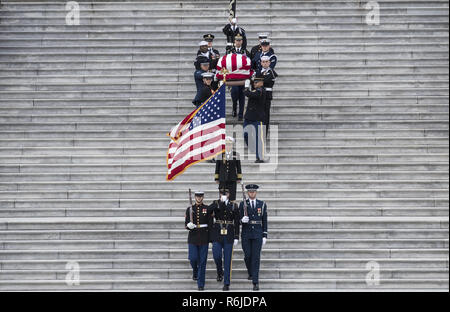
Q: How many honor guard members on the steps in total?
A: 14